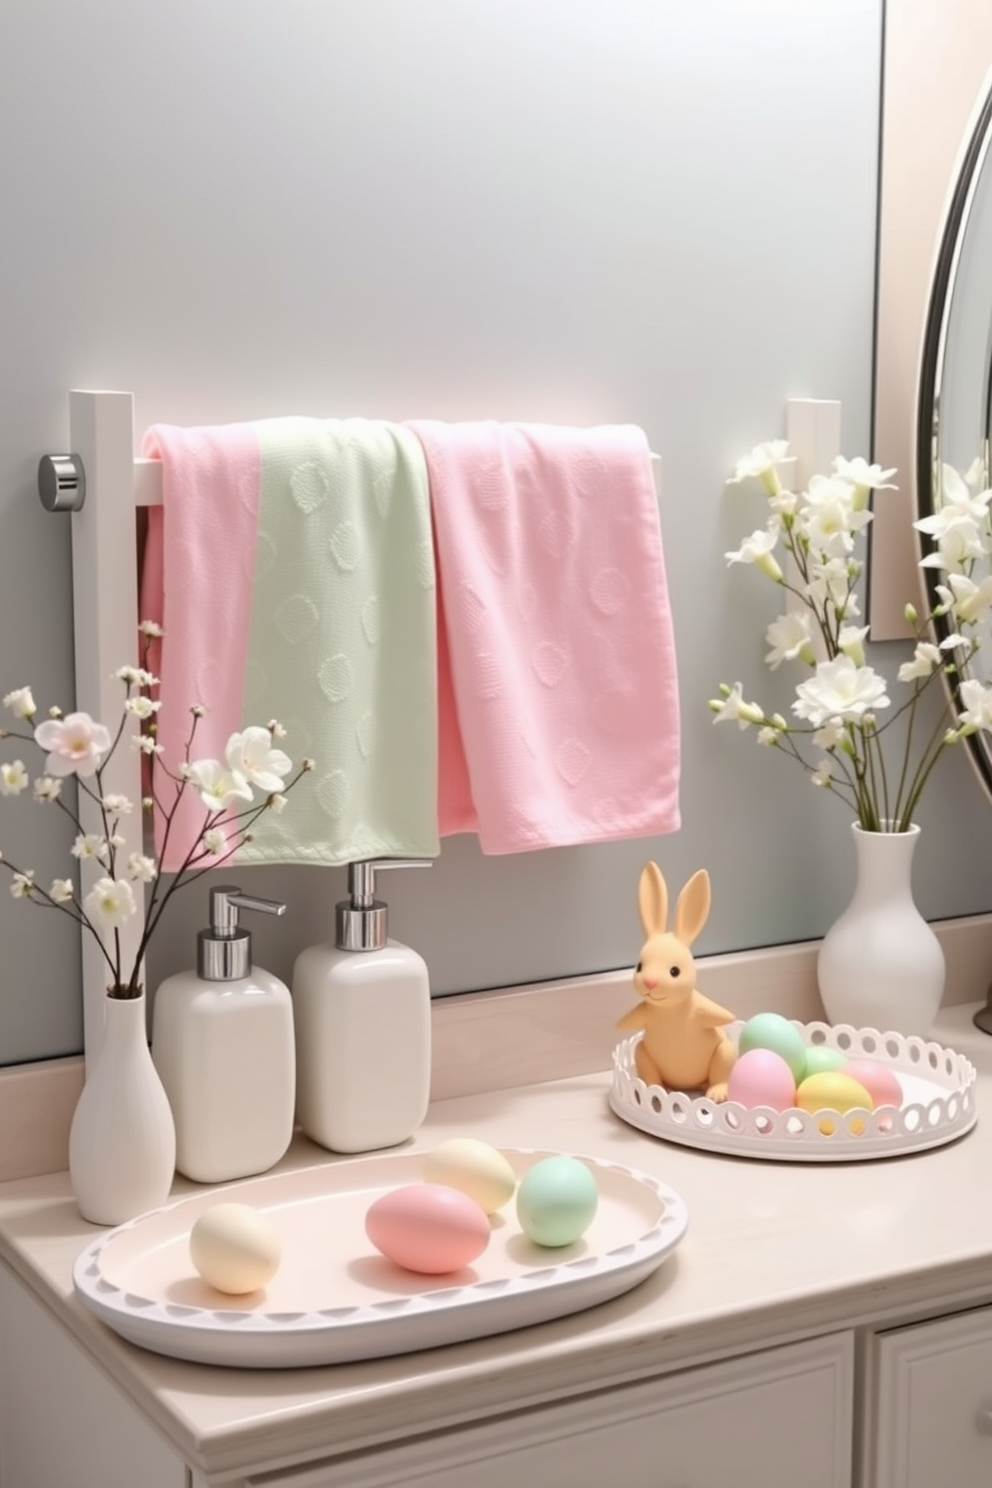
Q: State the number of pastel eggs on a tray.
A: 9